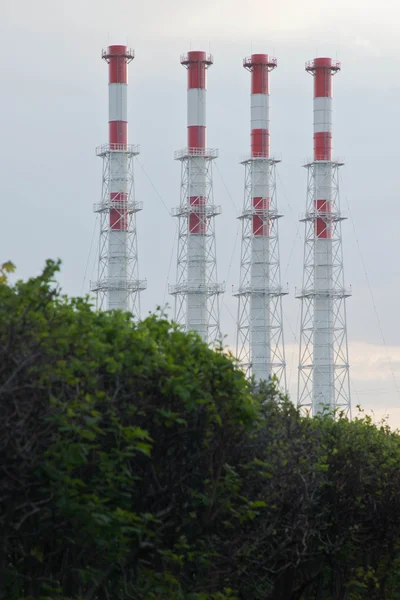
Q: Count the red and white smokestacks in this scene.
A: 4